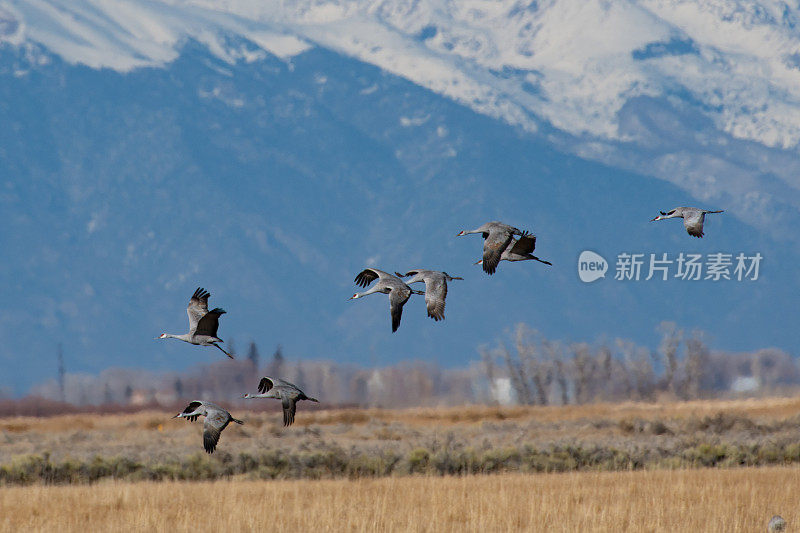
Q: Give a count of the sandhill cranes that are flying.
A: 8